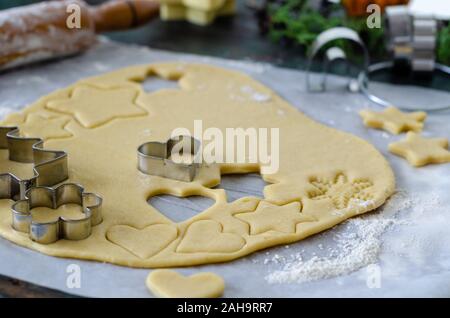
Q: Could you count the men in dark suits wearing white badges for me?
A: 0